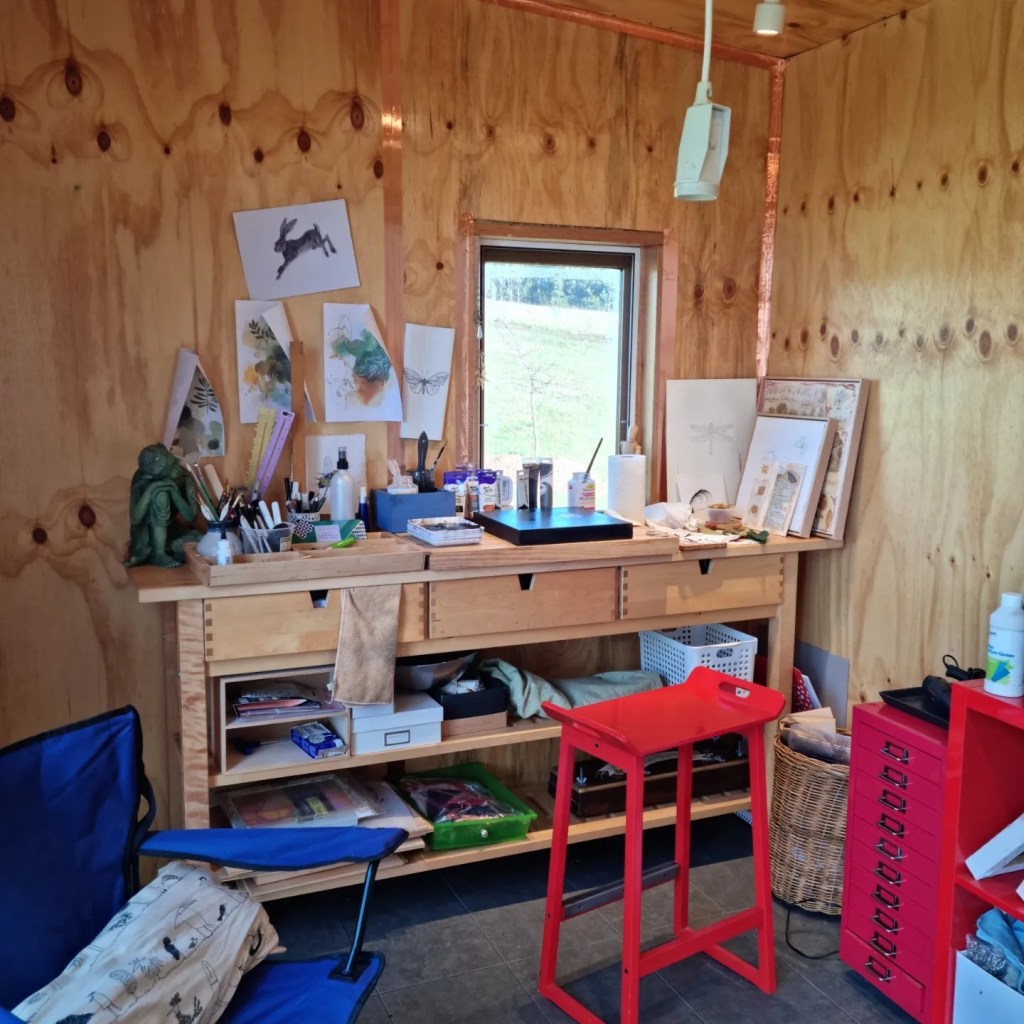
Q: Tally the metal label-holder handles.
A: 10